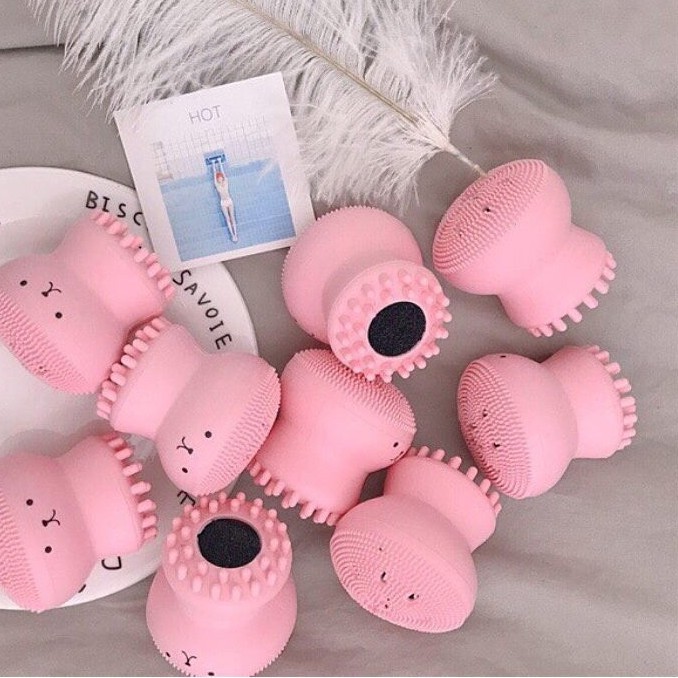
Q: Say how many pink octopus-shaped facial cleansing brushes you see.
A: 9